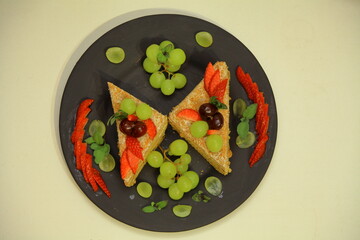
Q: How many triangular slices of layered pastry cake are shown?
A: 2